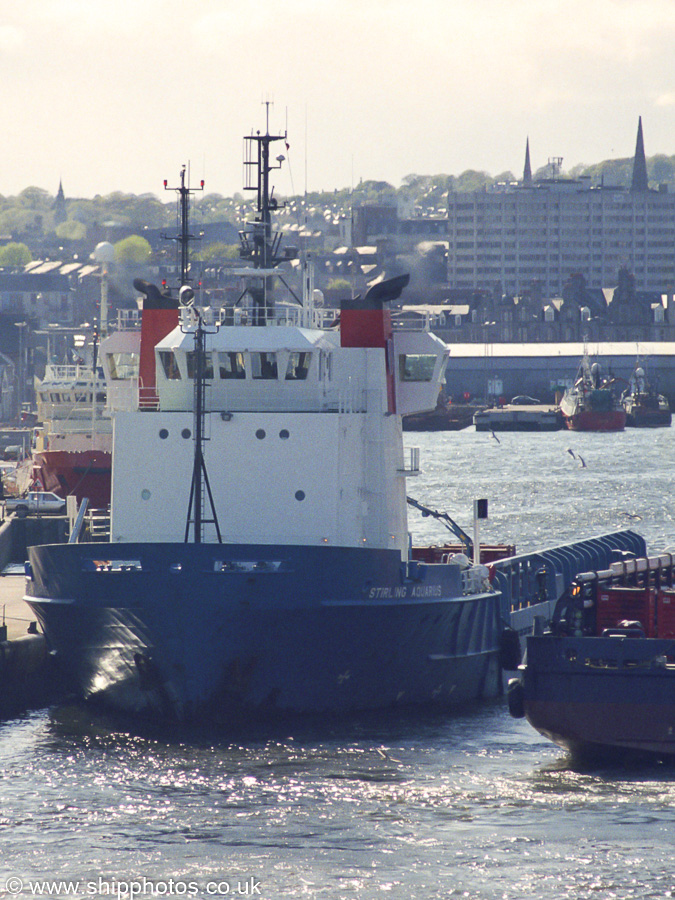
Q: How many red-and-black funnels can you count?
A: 2